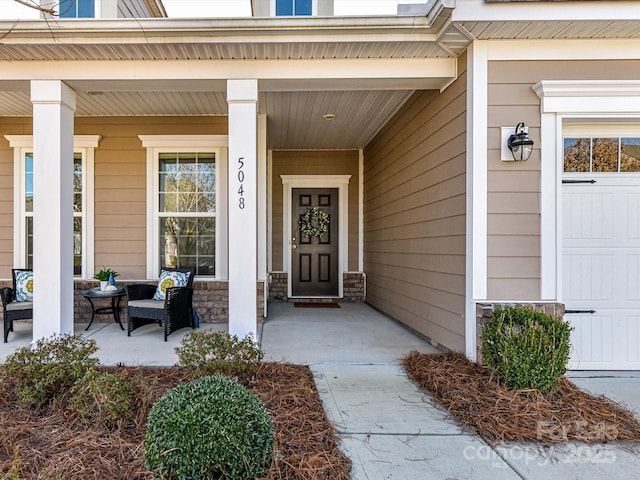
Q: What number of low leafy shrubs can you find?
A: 5